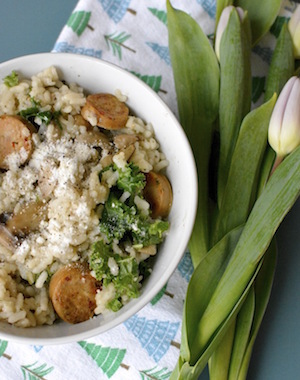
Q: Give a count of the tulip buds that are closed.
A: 3